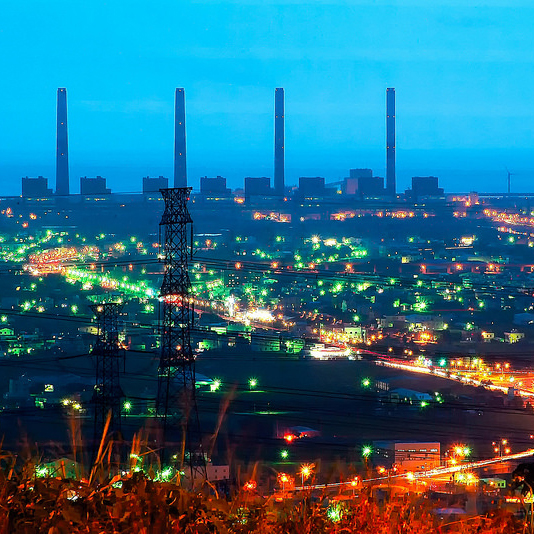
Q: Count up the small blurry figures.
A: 0